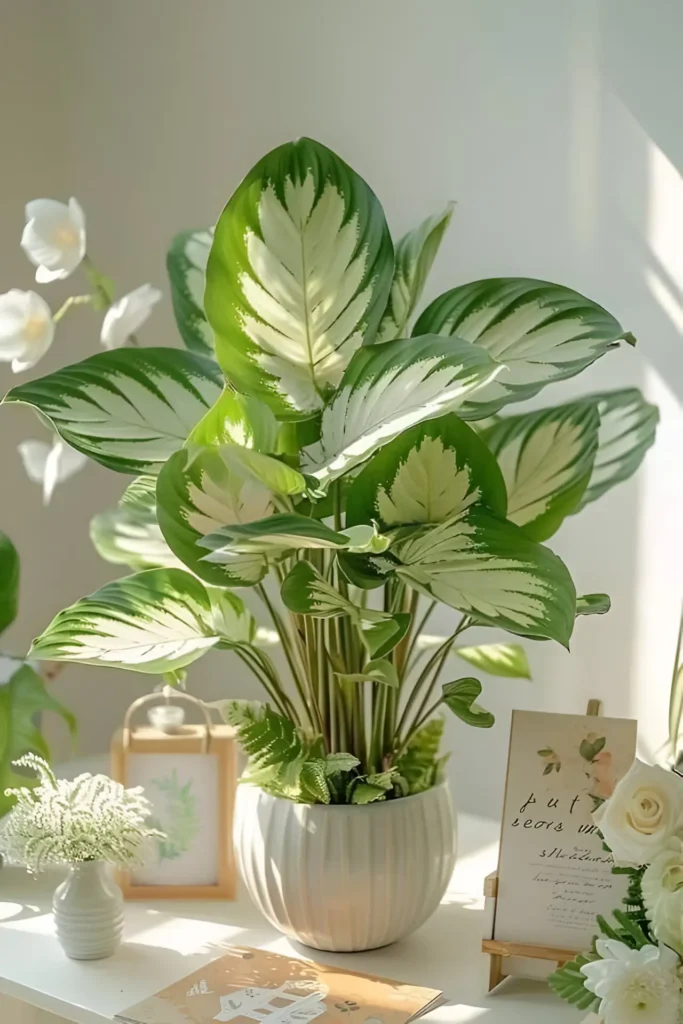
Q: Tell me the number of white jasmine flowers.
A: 4